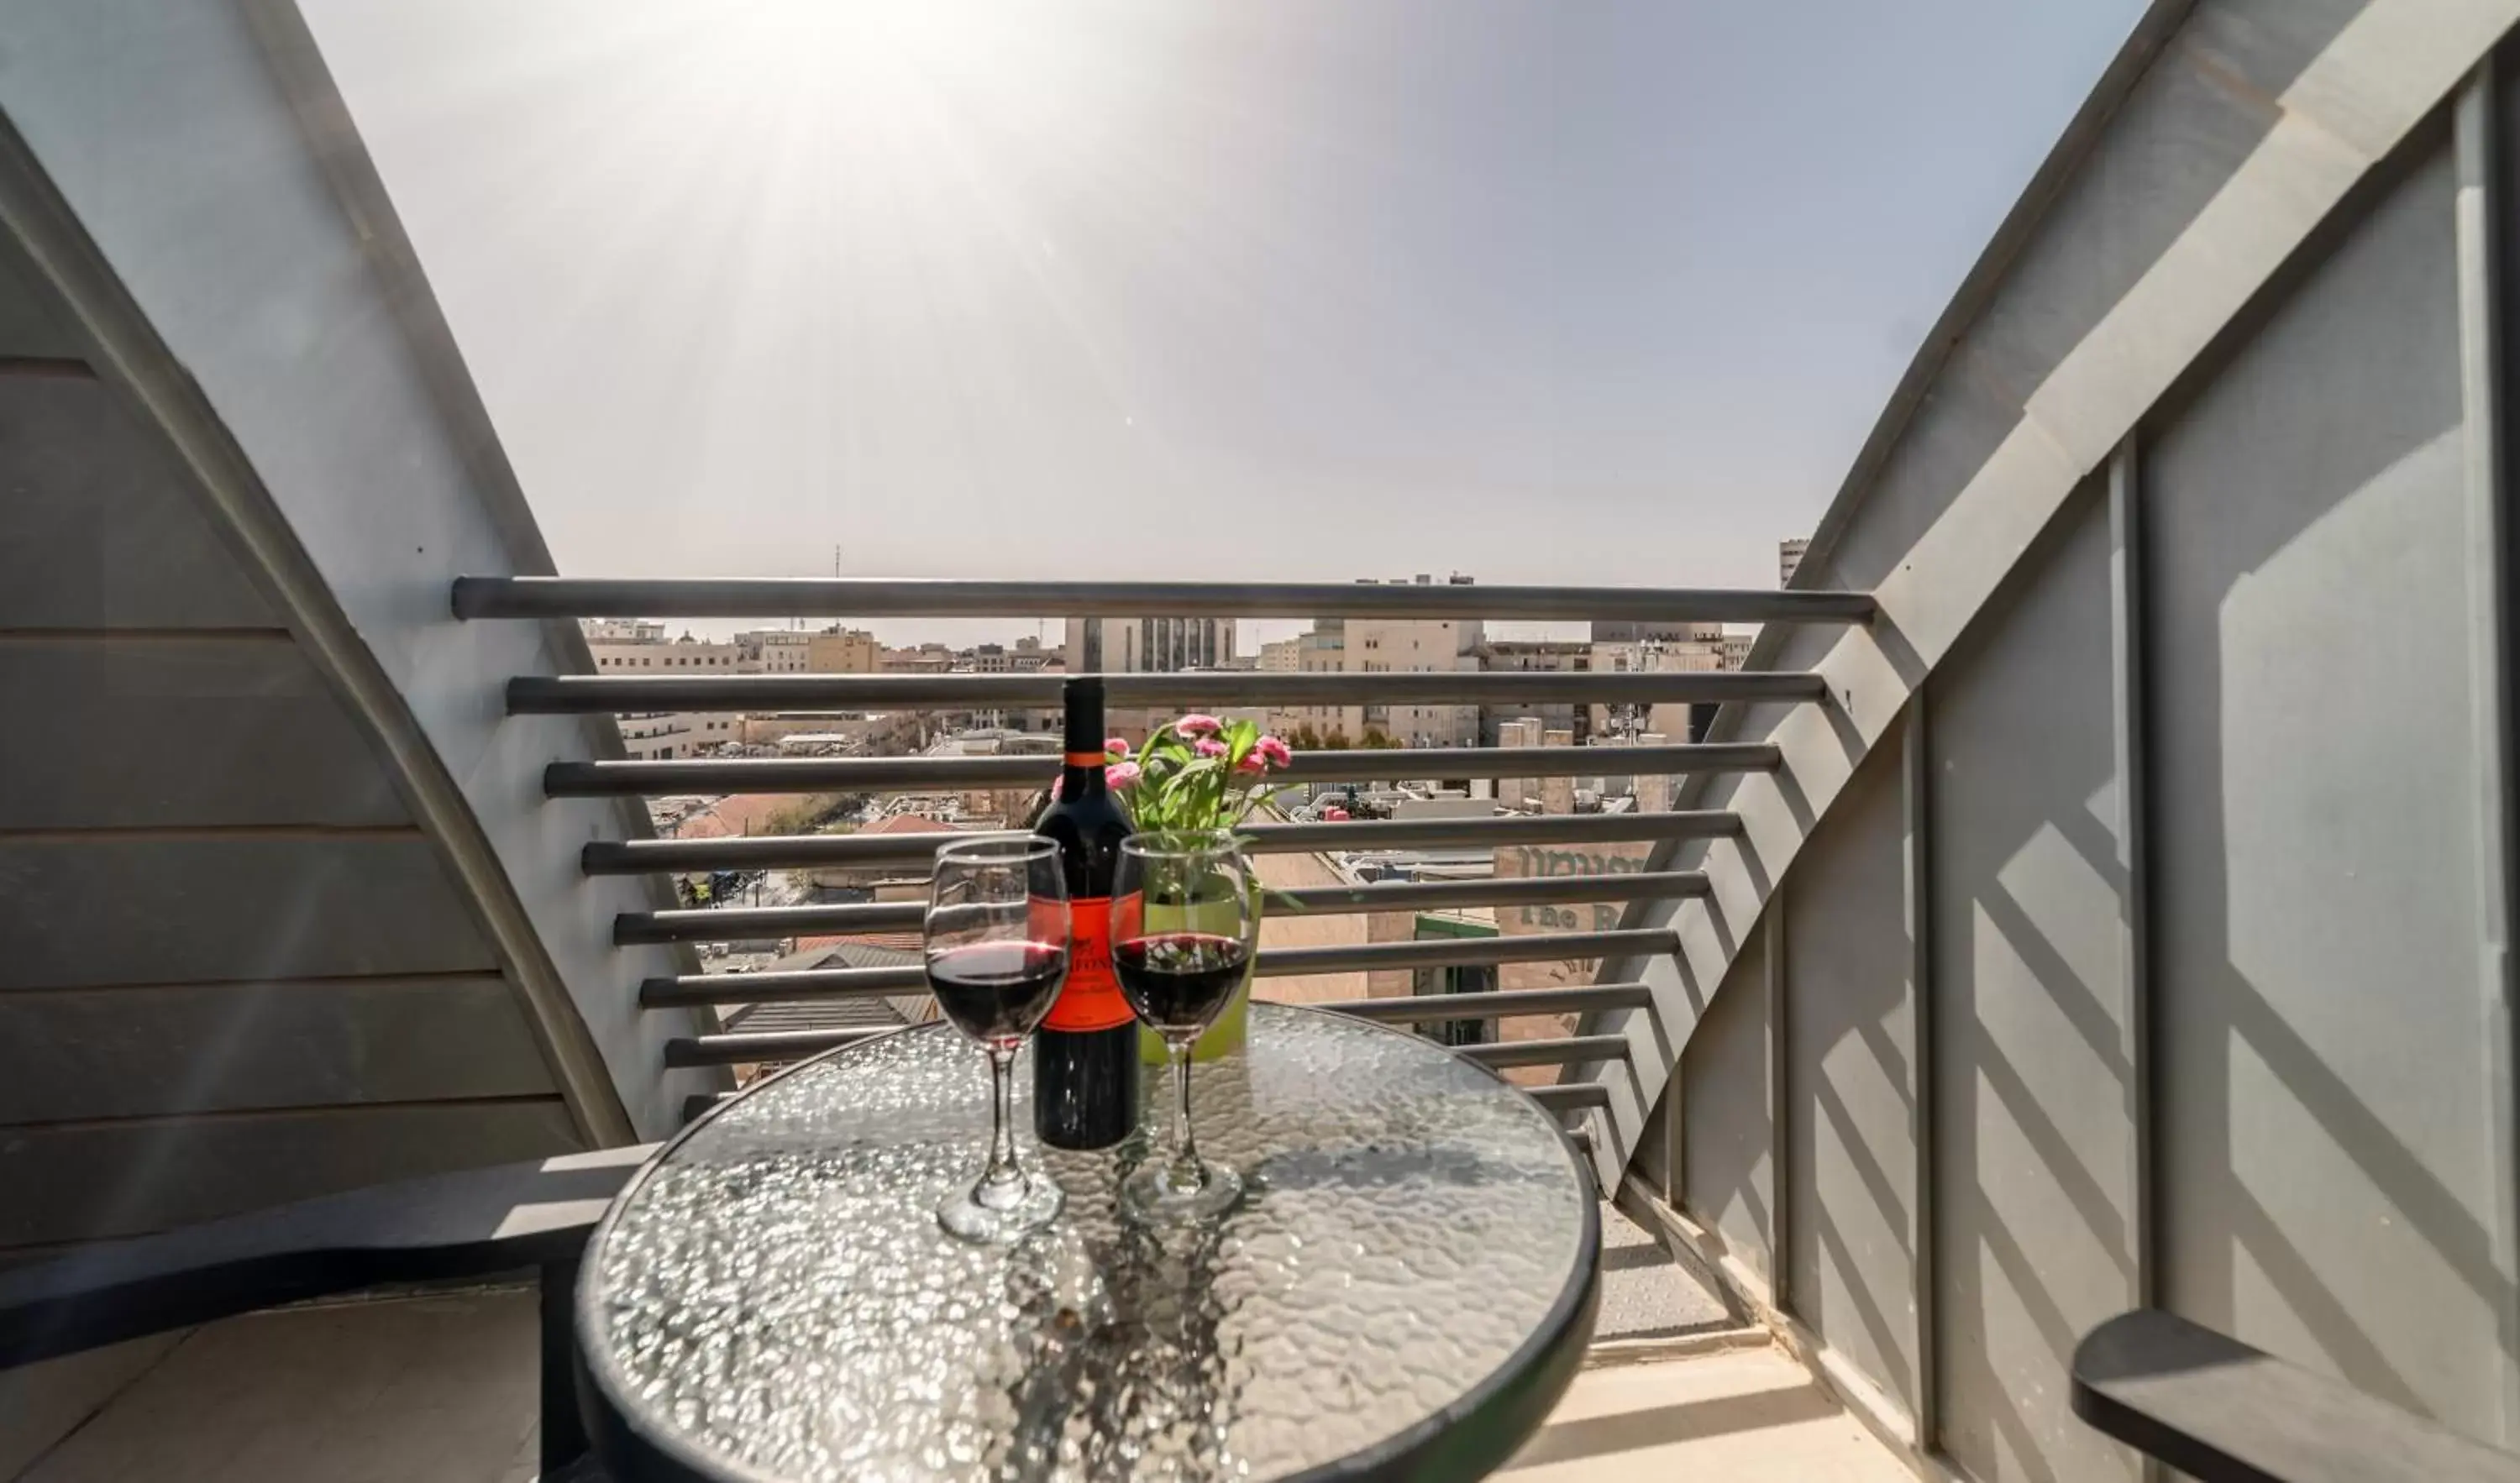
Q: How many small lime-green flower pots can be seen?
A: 1